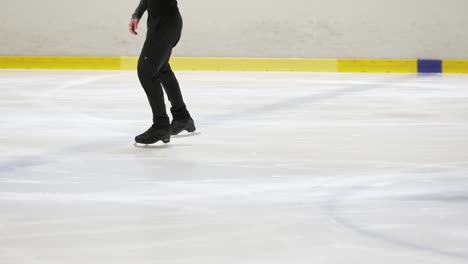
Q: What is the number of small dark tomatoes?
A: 0